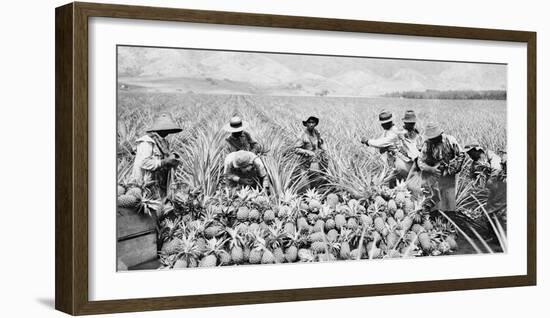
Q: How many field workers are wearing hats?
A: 8